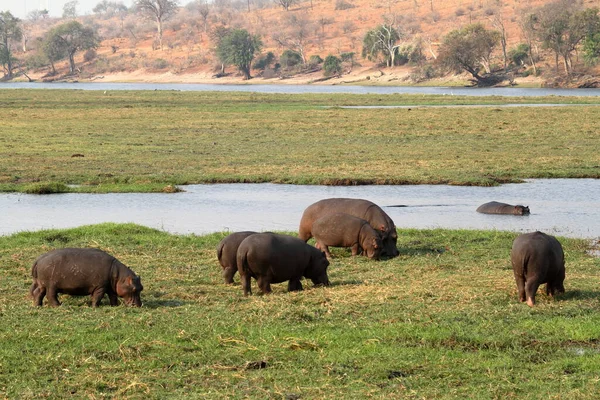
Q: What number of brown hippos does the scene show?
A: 7